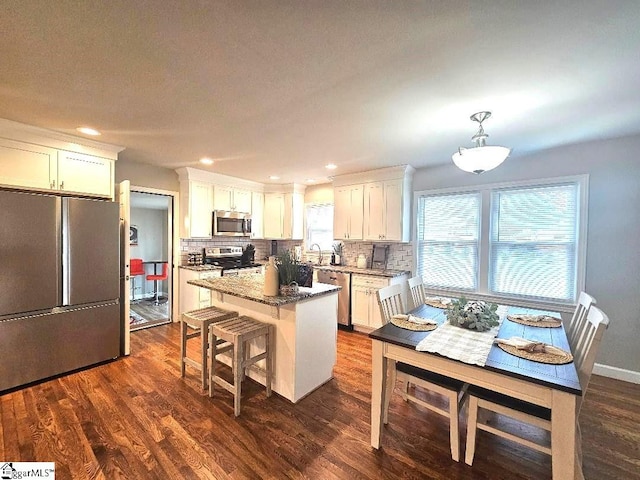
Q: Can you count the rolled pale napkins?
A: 4